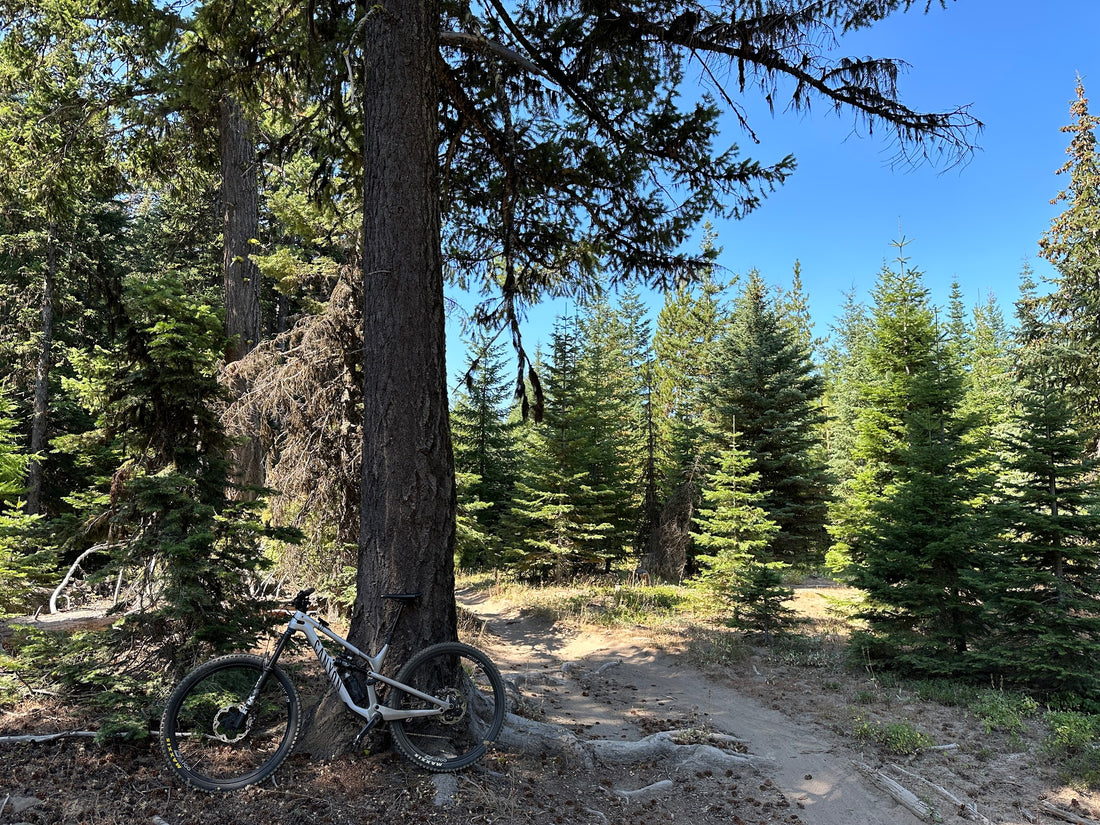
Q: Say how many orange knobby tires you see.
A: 0